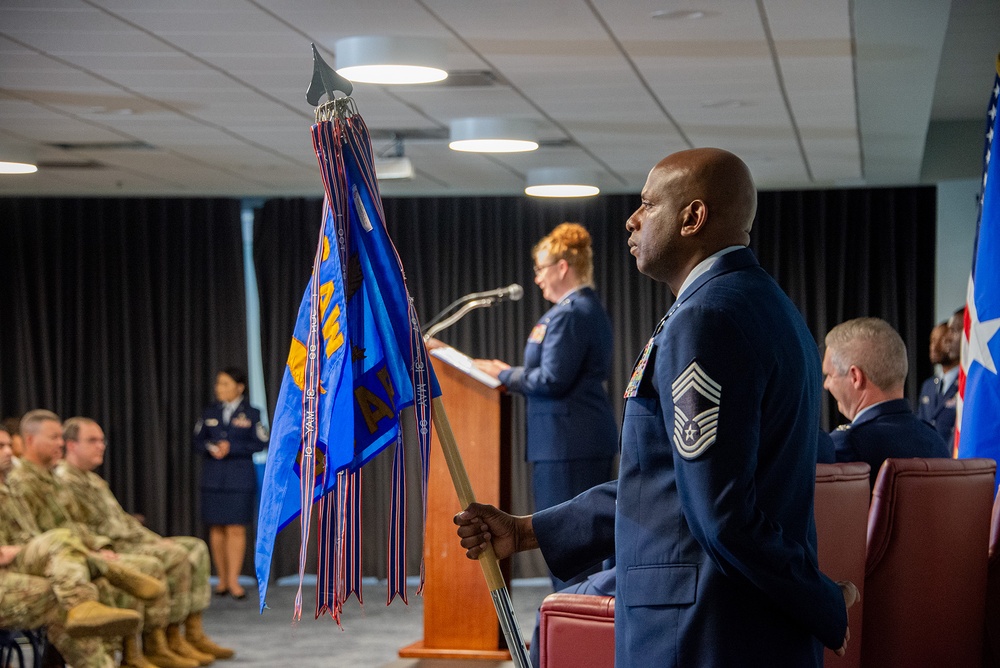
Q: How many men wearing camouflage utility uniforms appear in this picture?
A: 3